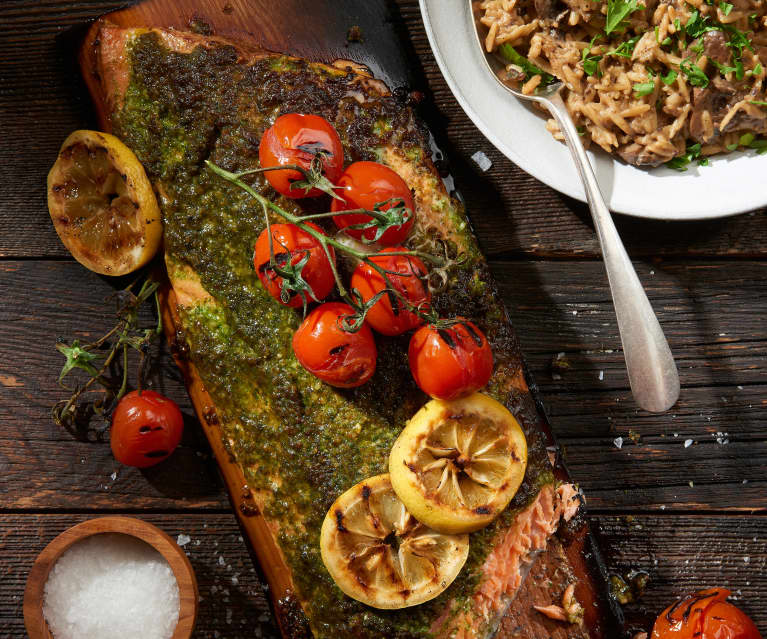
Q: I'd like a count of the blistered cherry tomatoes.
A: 8